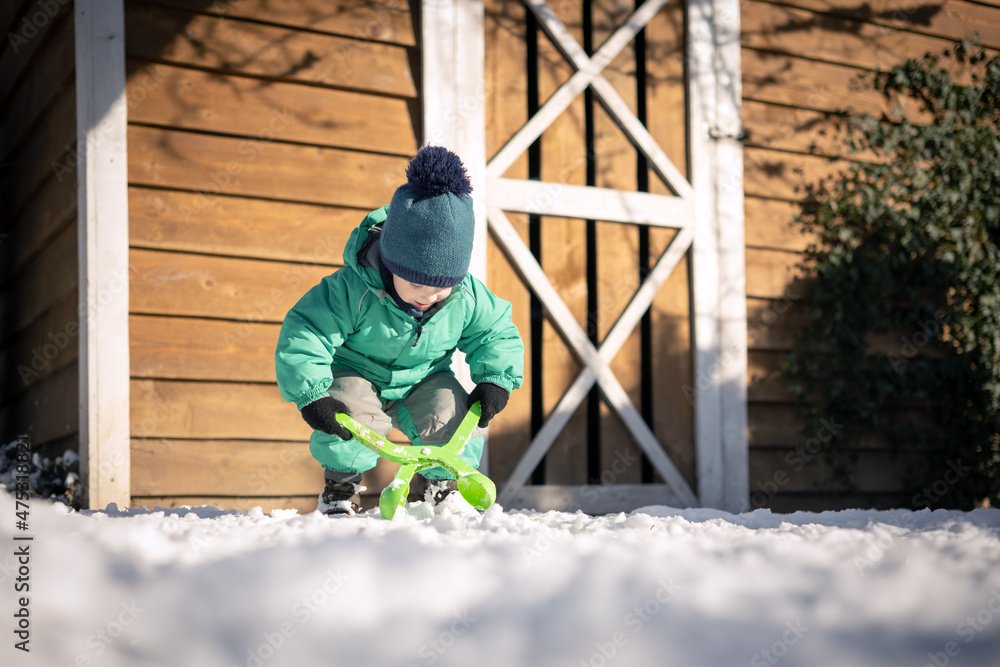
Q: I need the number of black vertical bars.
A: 3